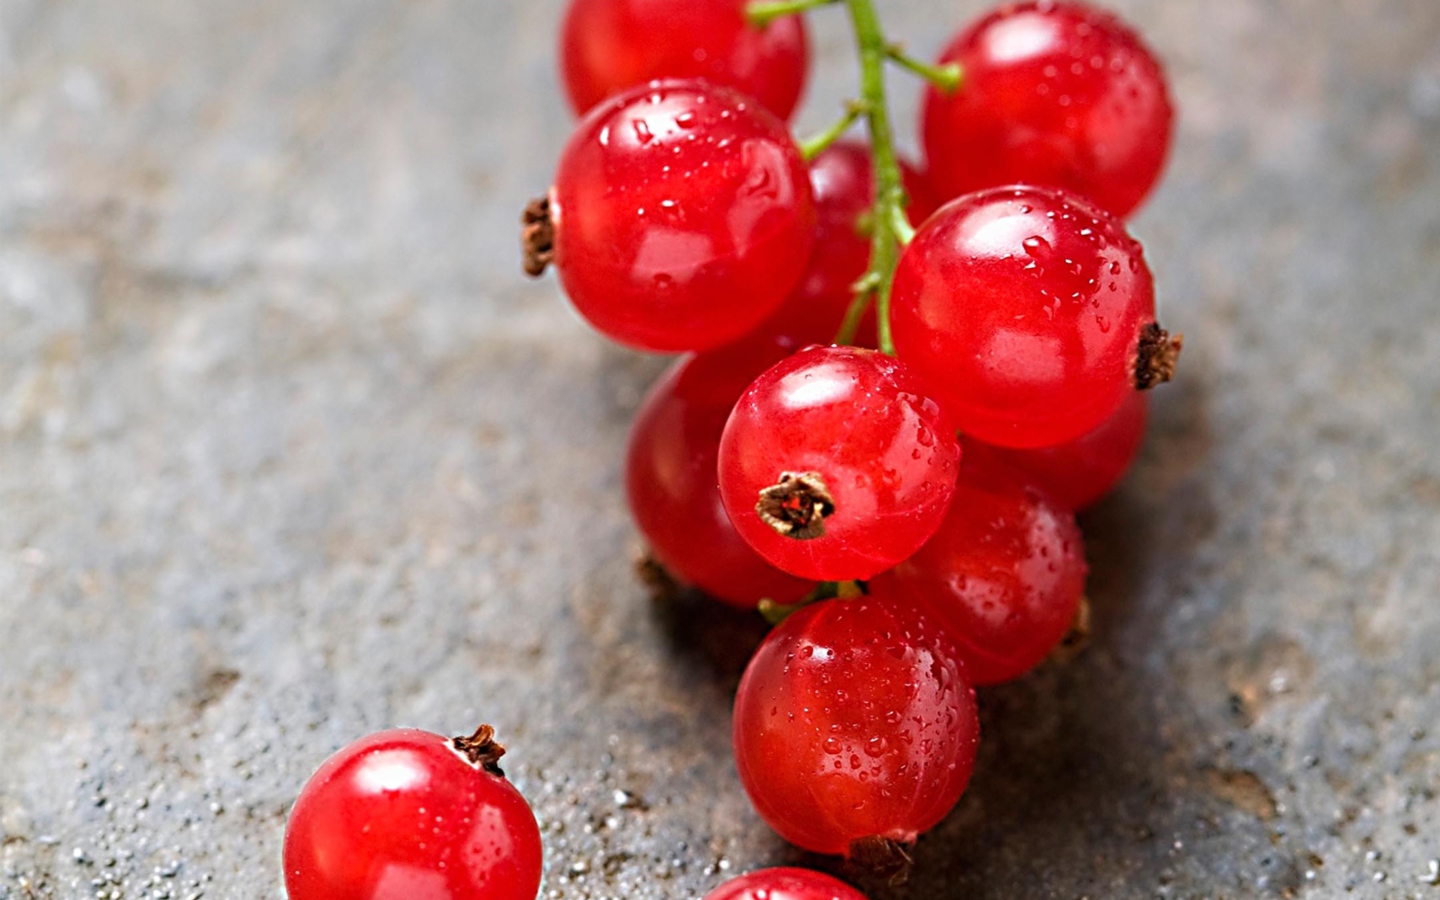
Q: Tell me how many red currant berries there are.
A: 12